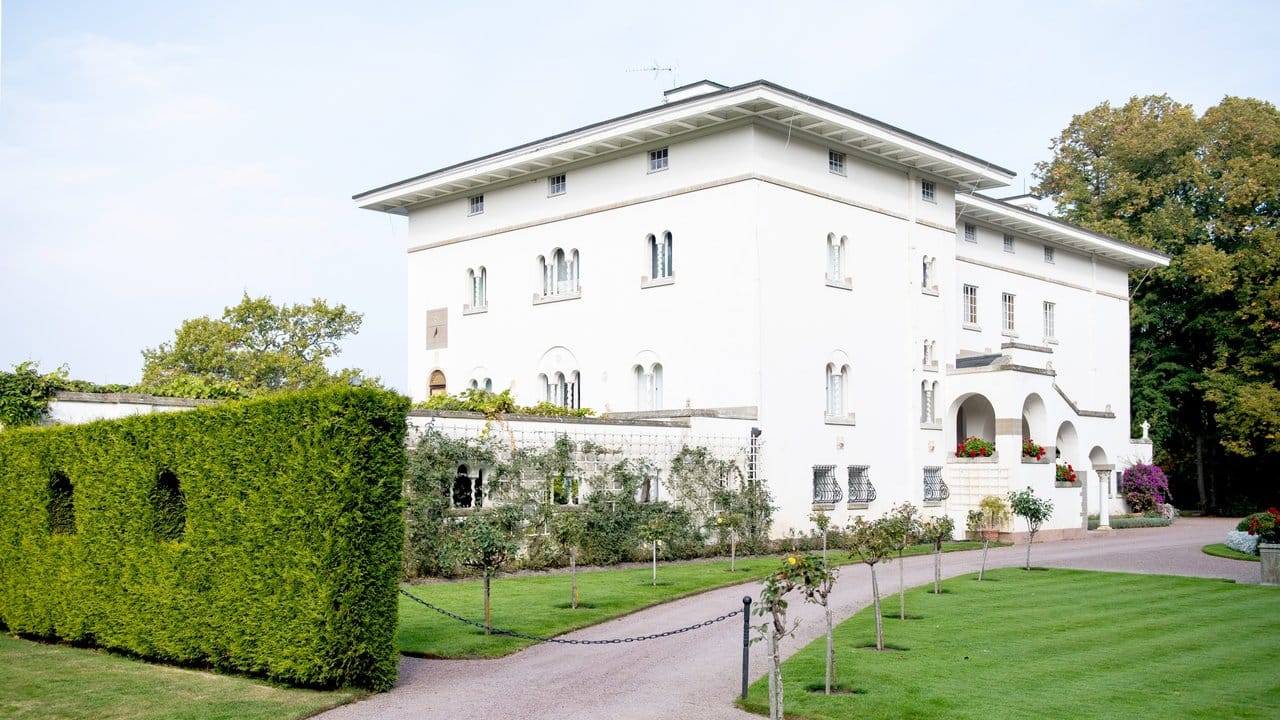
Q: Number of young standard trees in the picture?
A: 12